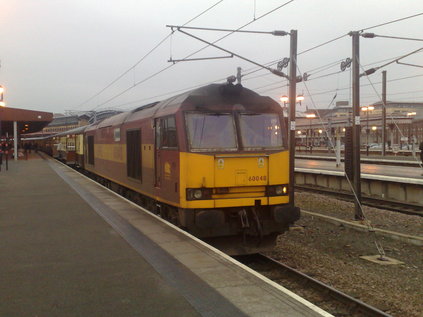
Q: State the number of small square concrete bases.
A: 1